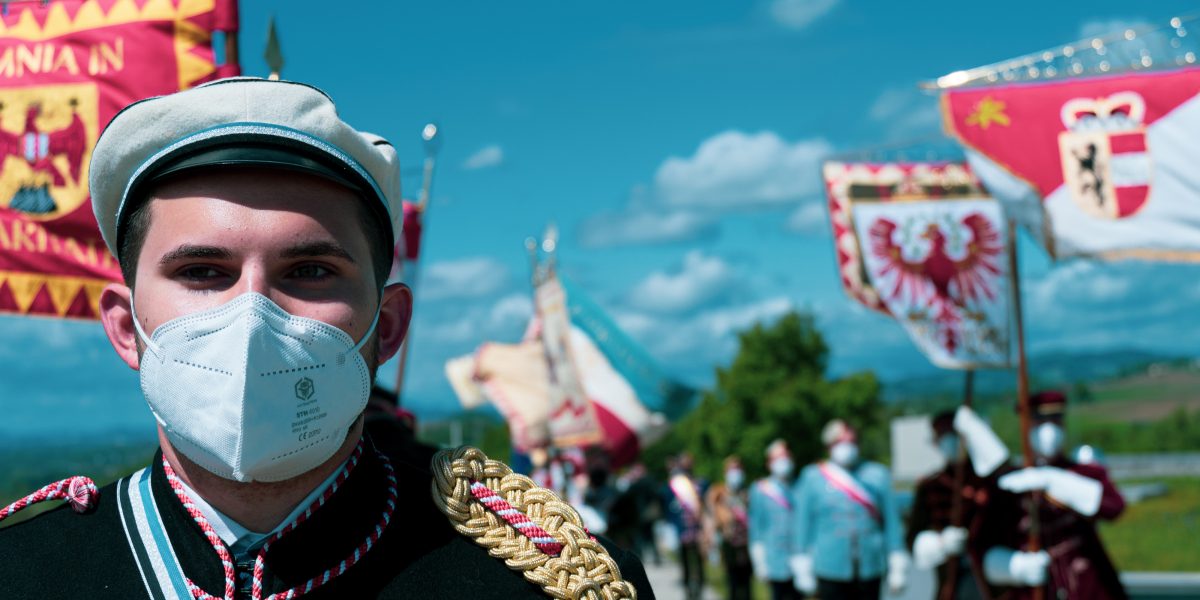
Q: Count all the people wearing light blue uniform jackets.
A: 2